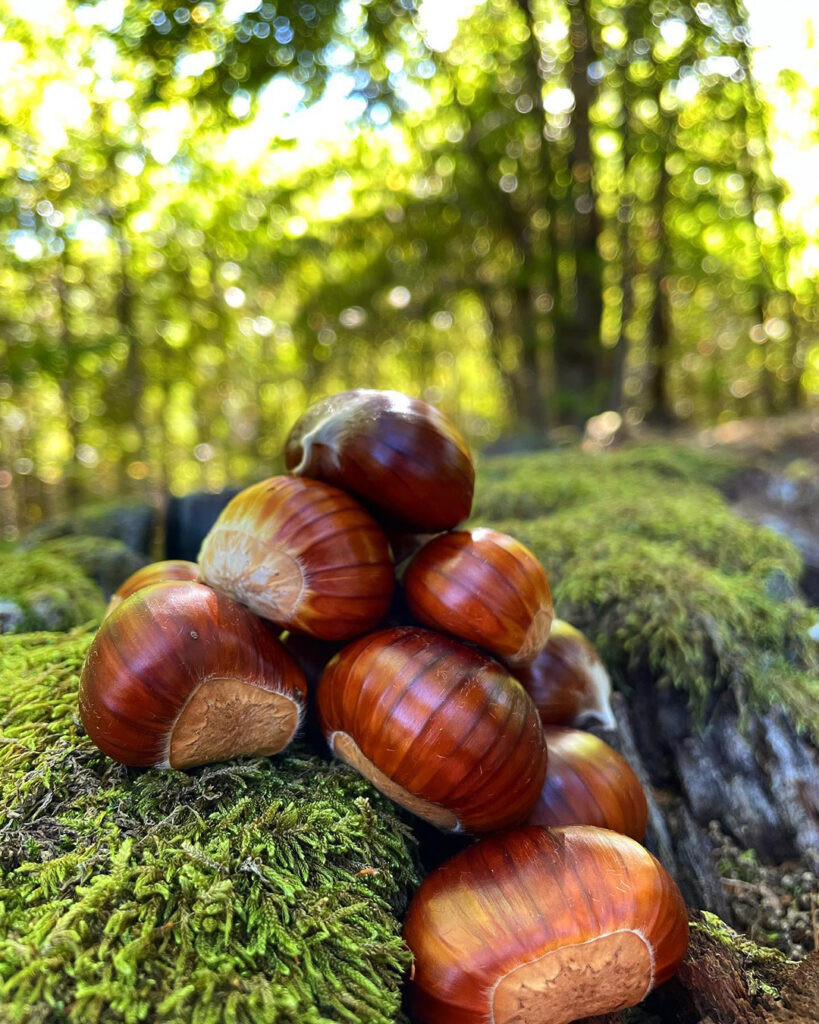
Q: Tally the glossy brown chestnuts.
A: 9